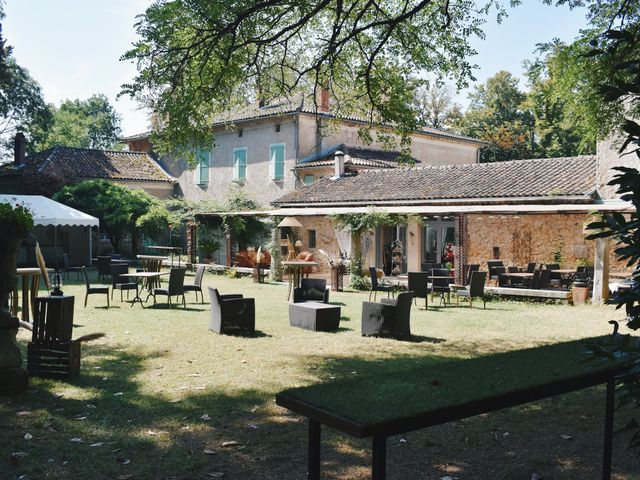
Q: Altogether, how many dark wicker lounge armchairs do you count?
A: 3